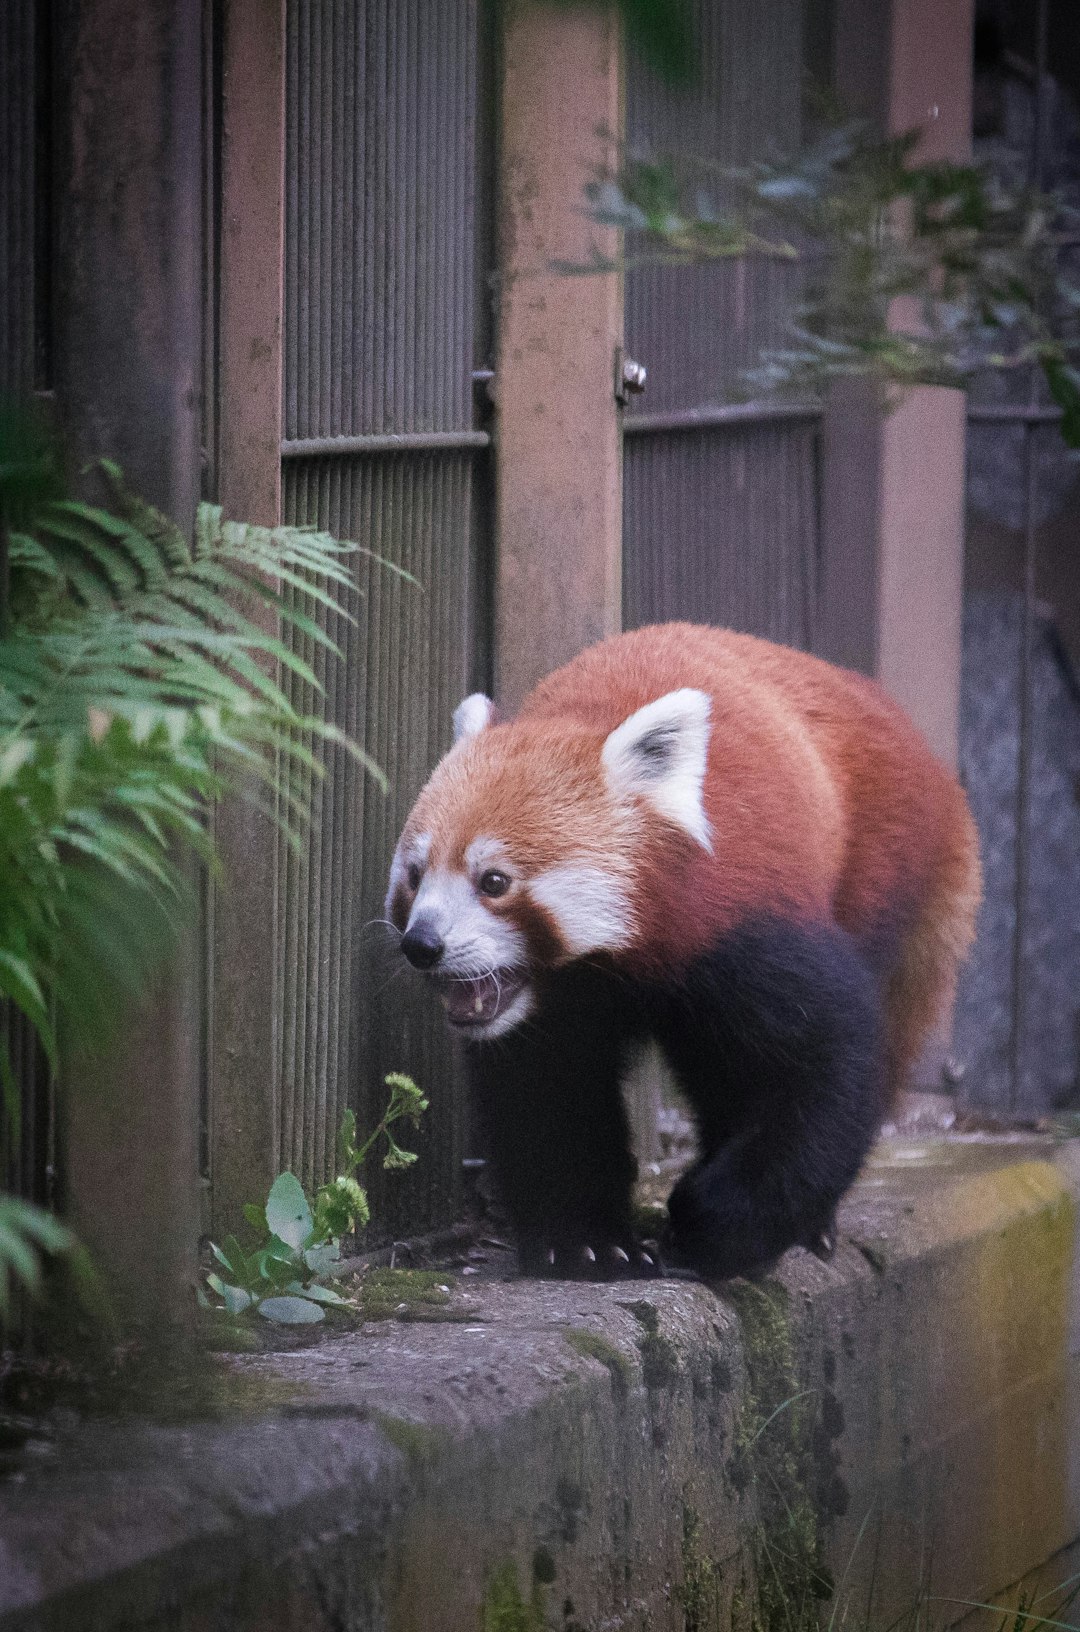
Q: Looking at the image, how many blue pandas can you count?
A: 0